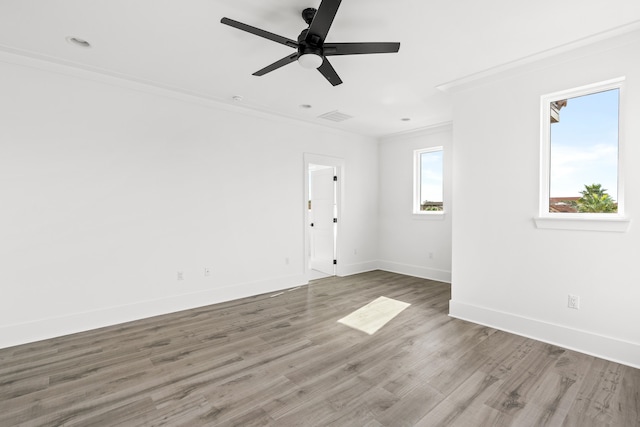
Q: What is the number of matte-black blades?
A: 5